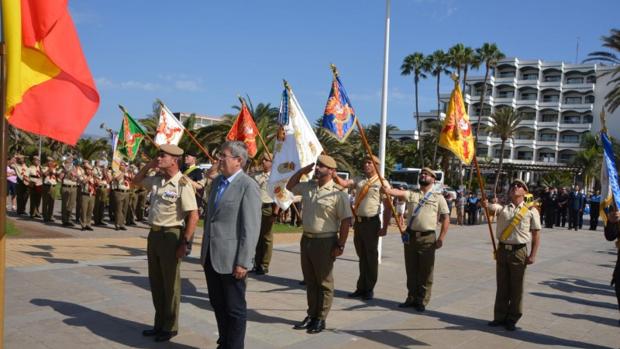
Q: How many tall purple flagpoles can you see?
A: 0